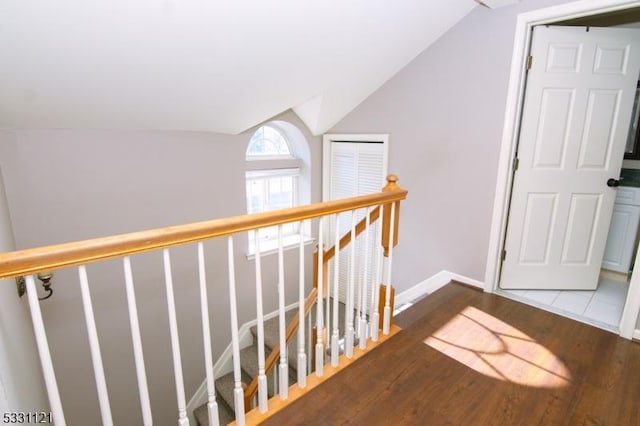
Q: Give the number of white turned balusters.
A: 15